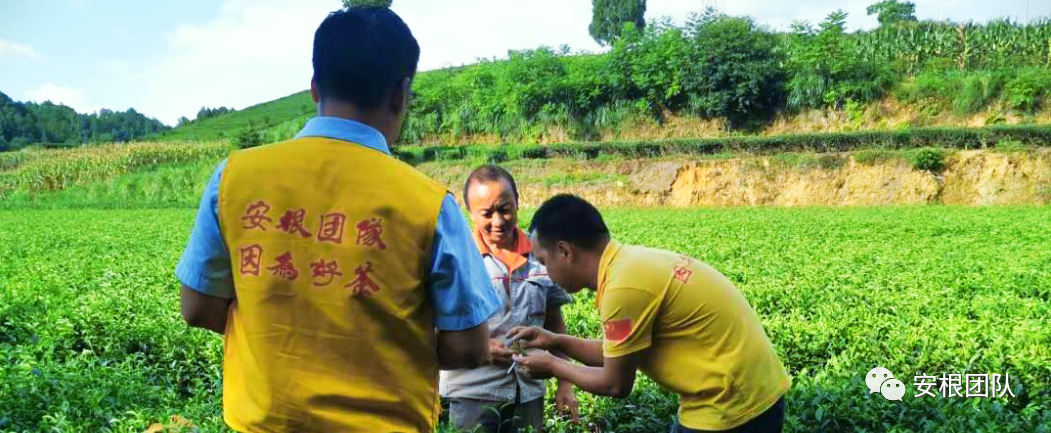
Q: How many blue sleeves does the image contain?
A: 2